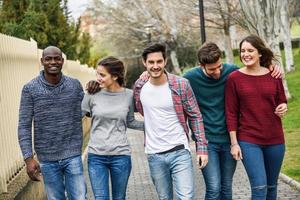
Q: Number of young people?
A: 5